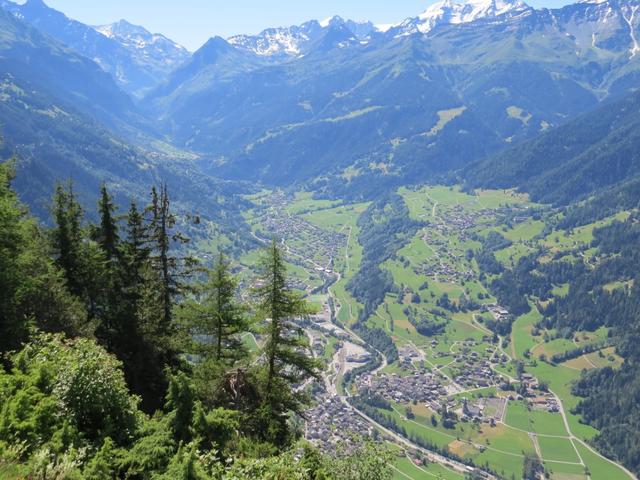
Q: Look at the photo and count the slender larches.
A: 2